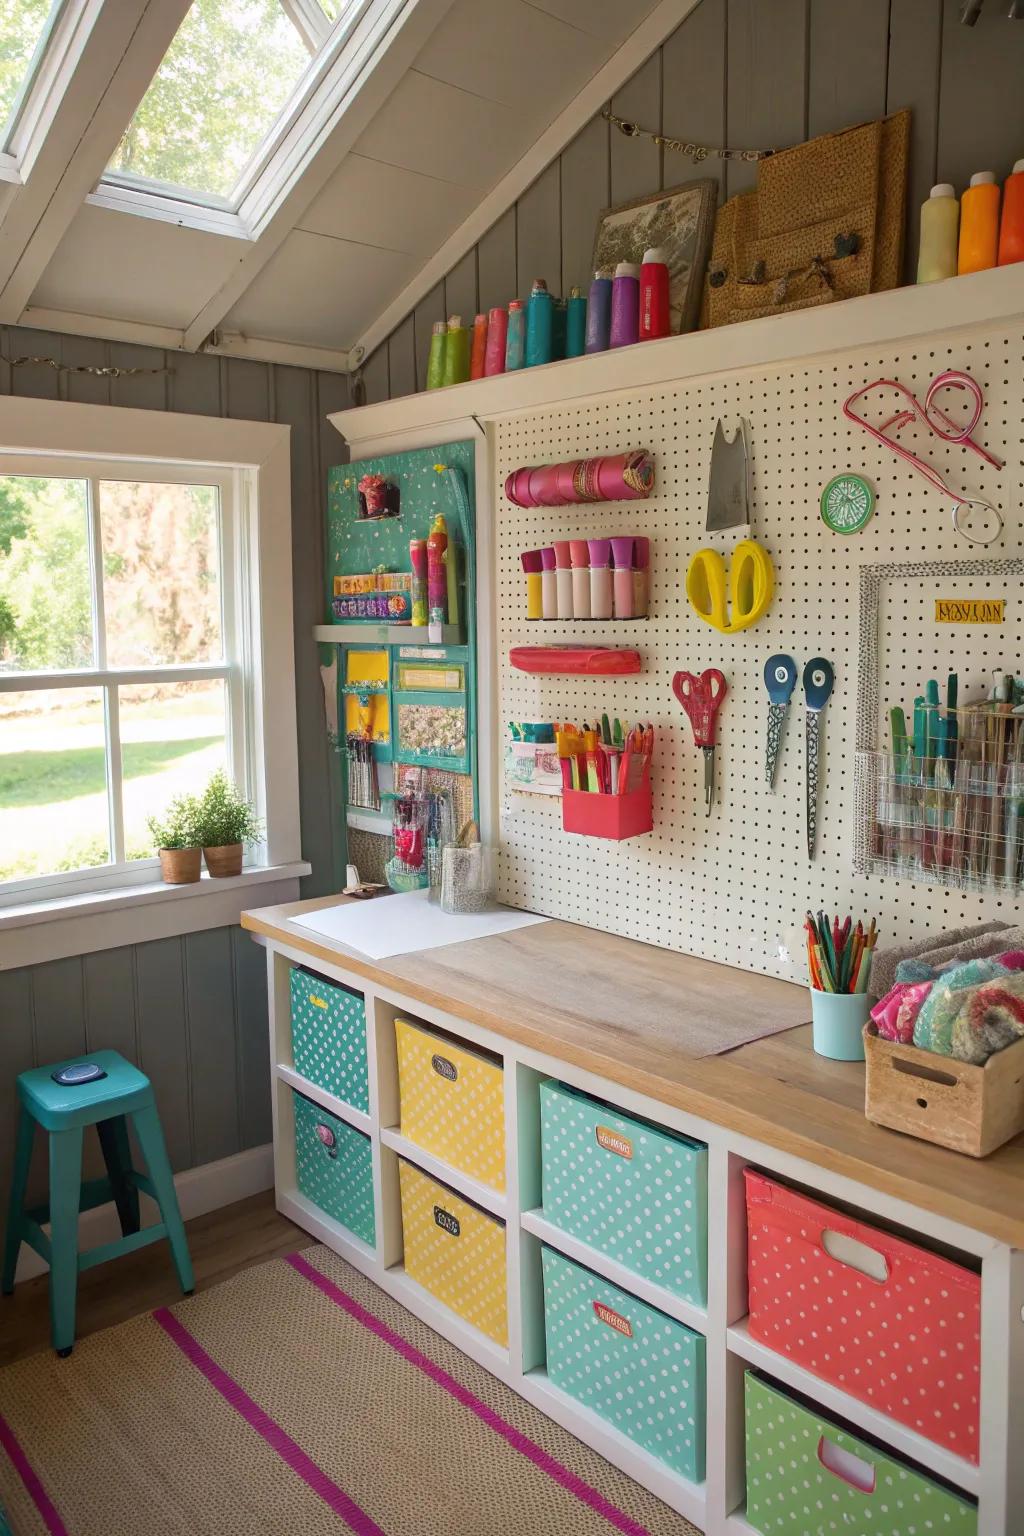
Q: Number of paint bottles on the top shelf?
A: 13